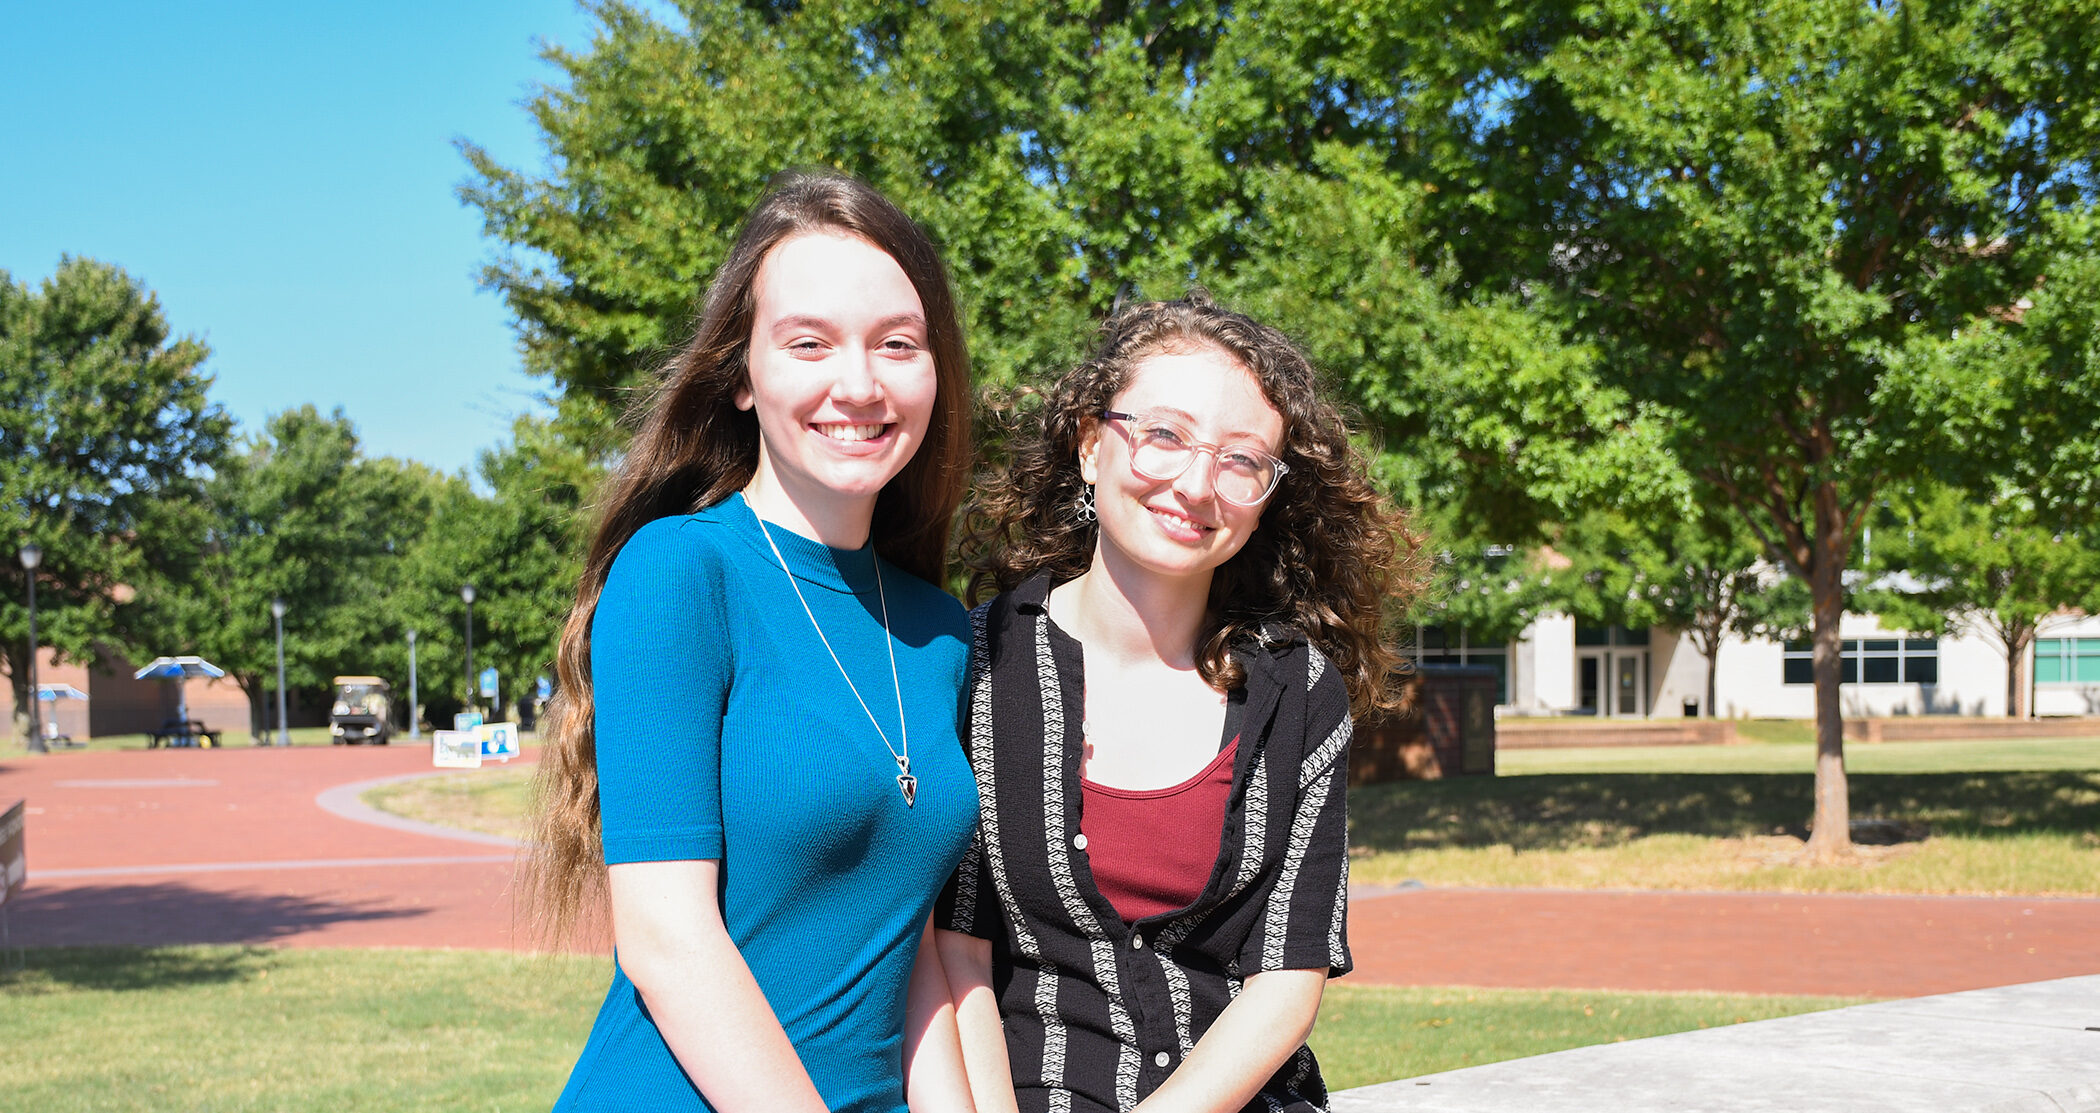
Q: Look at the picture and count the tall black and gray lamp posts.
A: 4